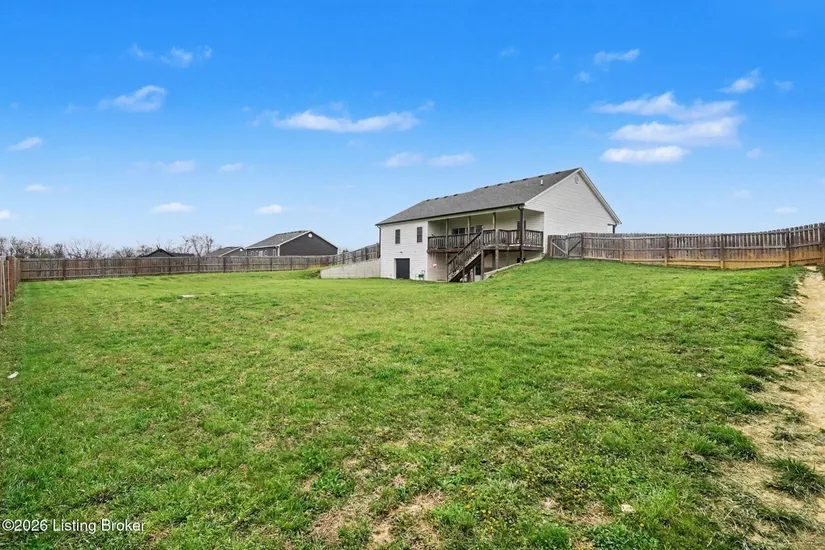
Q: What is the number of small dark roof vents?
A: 10